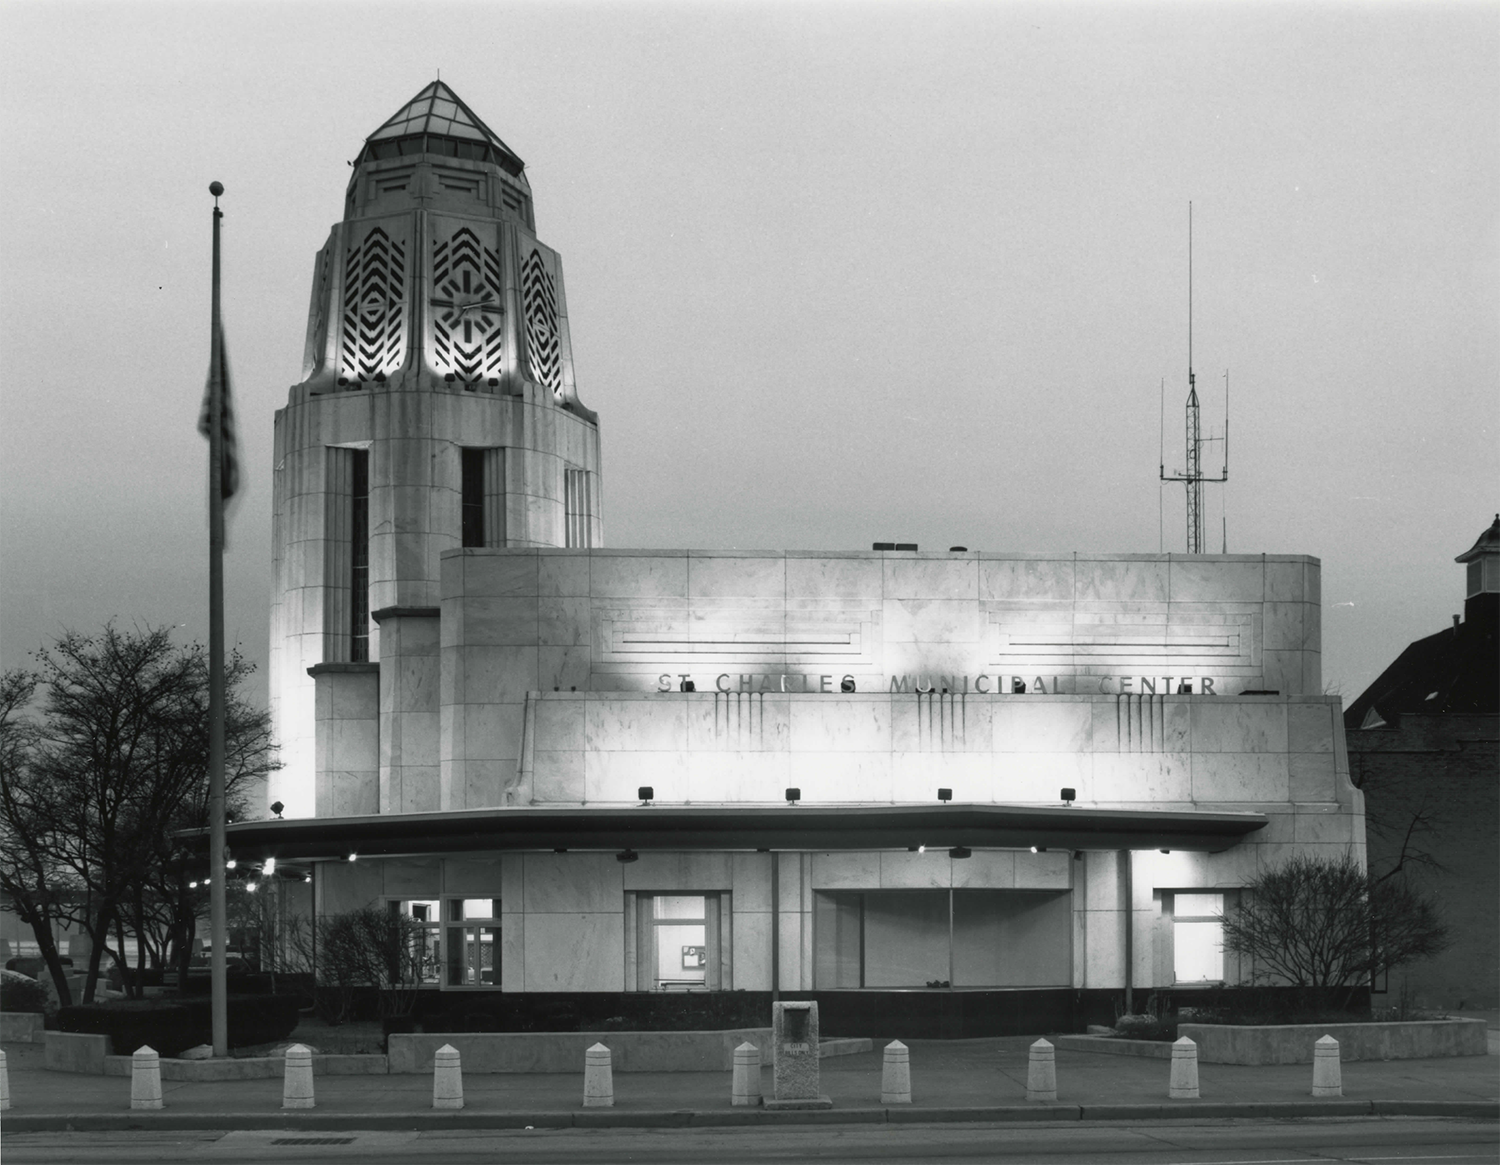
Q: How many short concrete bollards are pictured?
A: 10